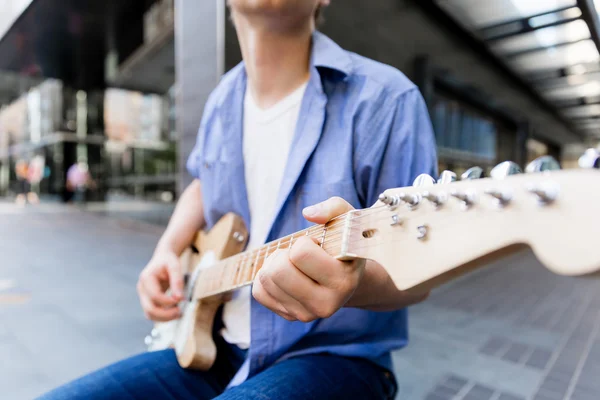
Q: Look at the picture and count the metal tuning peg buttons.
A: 6